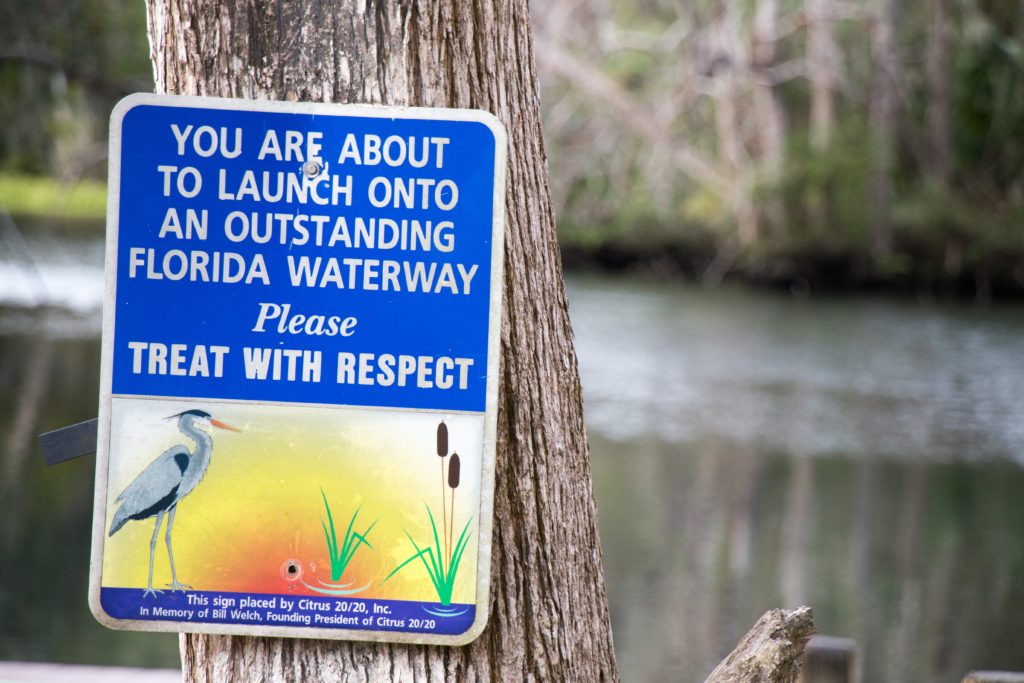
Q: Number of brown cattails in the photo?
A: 2